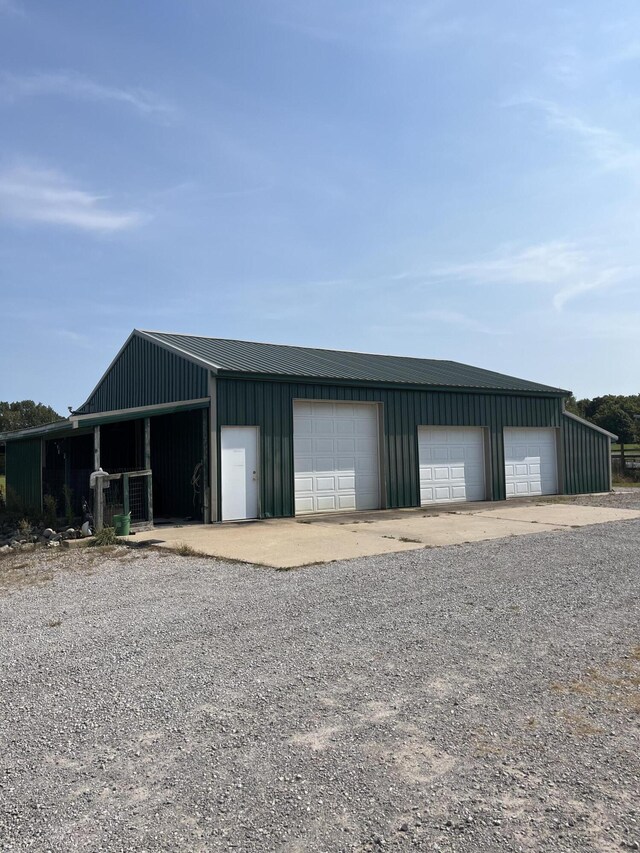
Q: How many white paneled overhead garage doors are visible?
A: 3